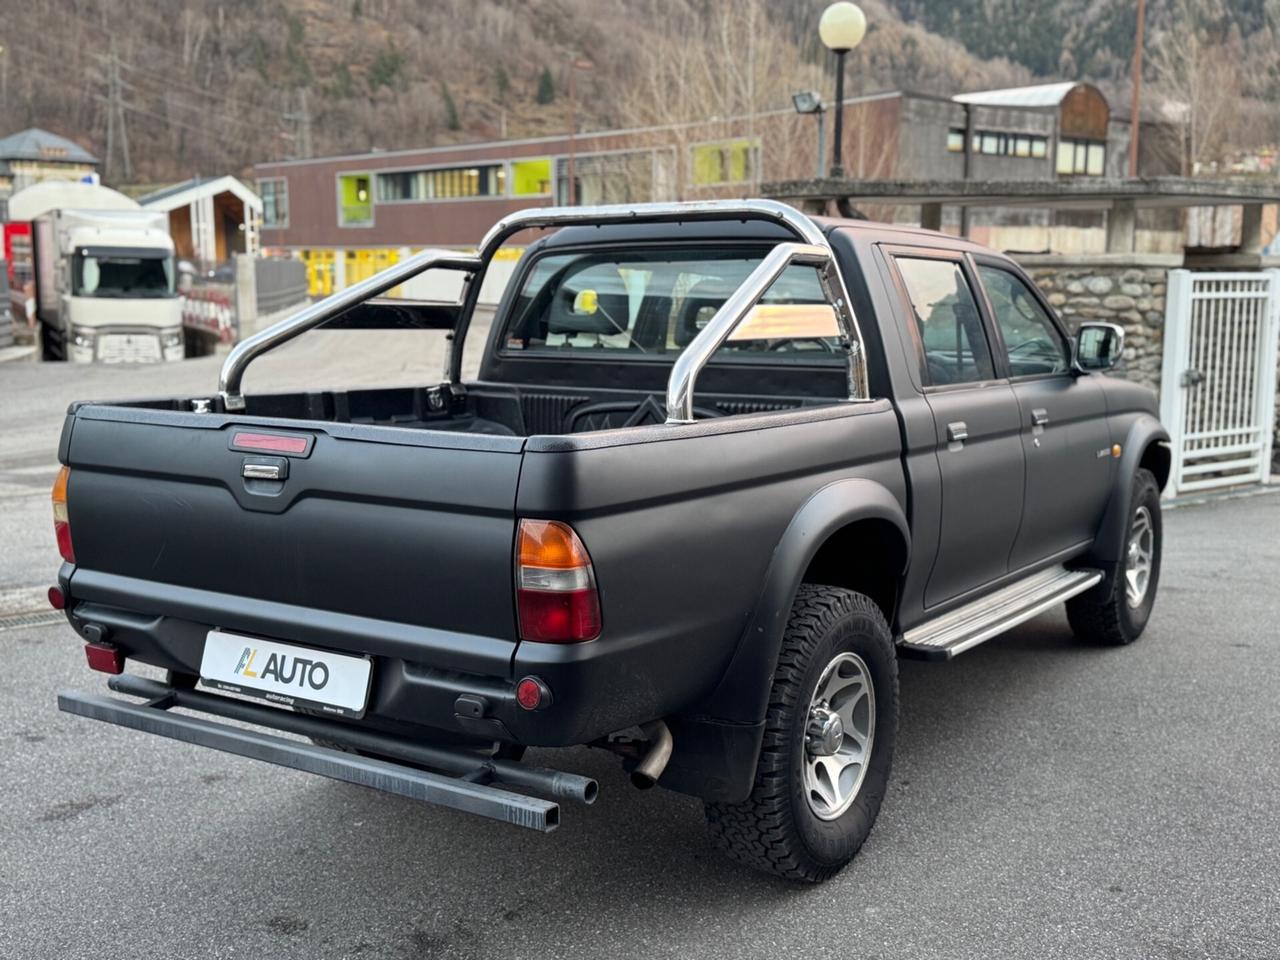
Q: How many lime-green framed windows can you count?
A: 3